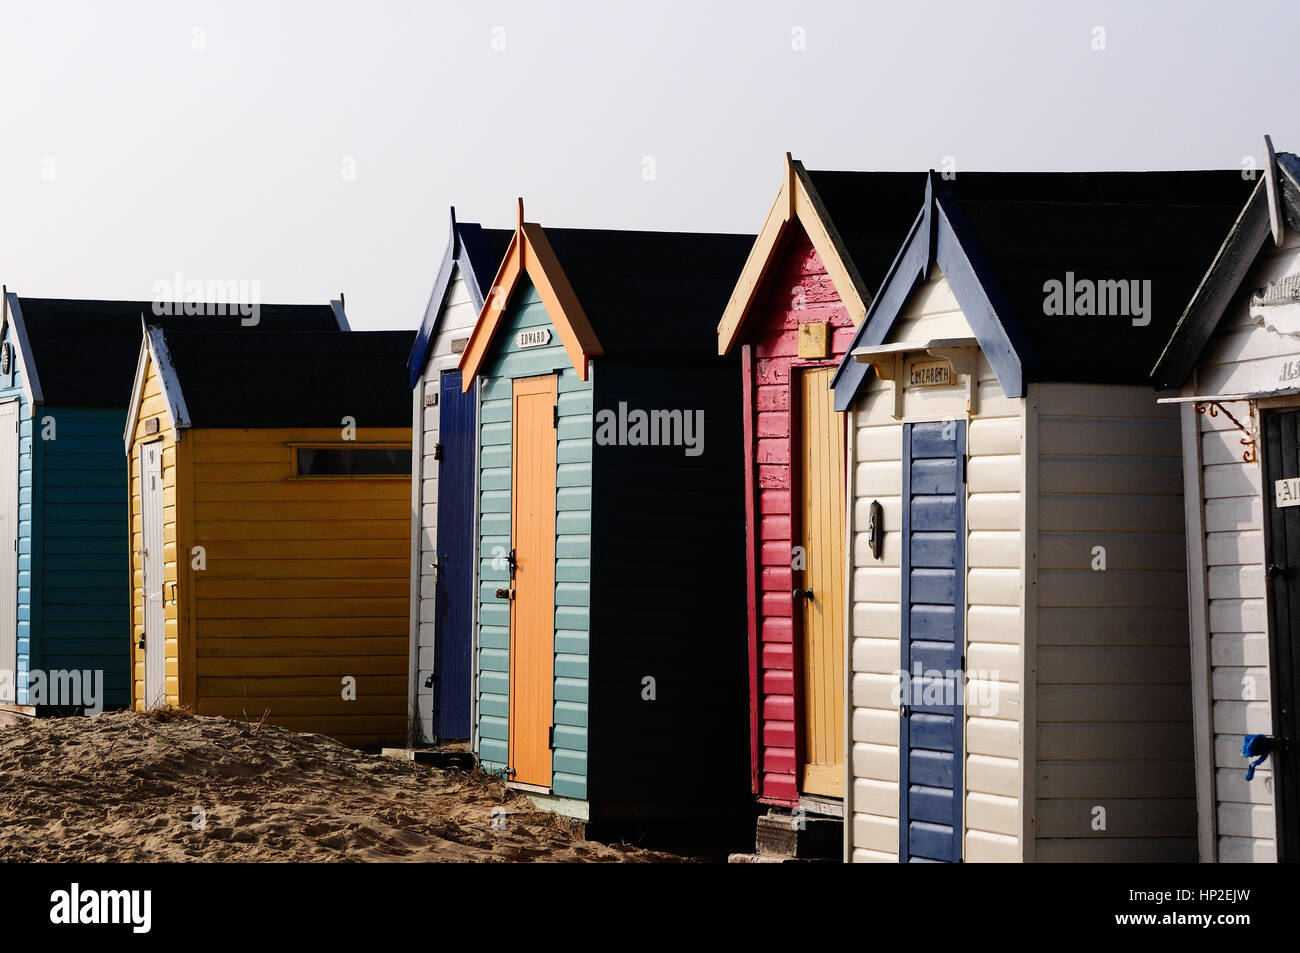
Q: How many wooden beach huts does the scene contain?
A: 7